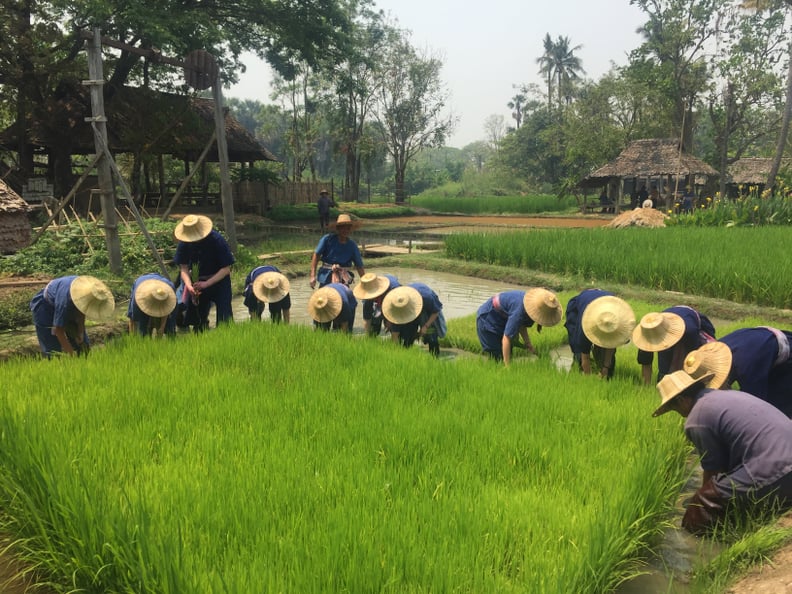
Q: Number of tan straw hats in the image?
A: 13